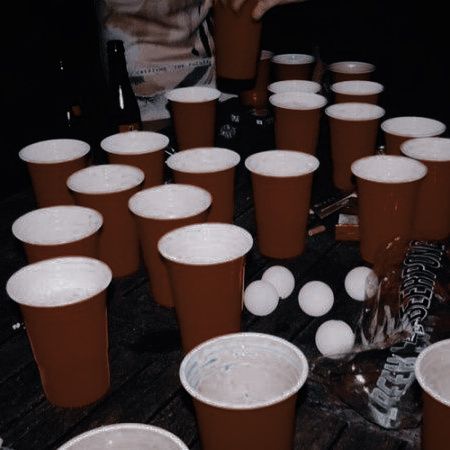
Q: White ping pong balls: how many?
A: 5